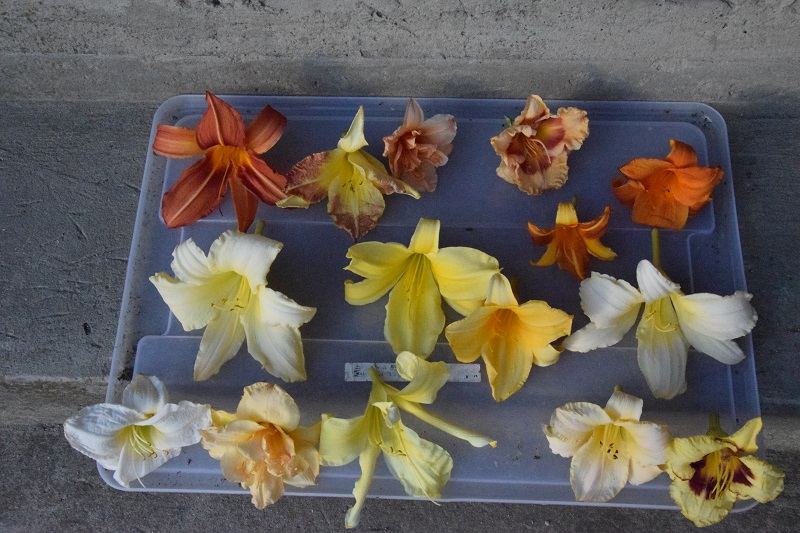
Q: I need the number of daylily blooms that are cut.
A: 15